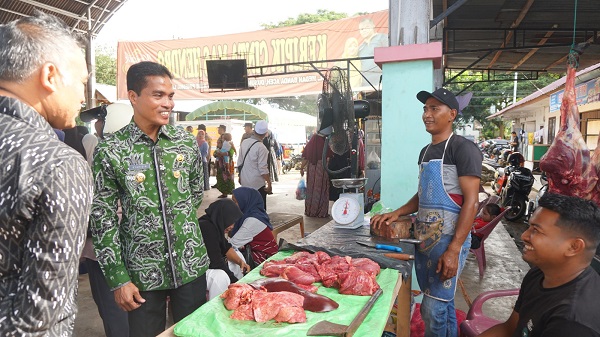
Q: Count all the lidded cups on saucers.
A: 0